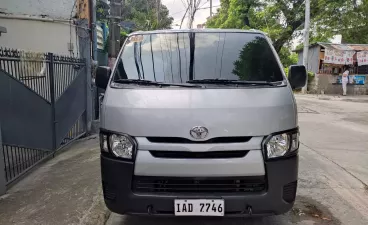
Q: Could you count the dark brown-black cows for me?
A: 0